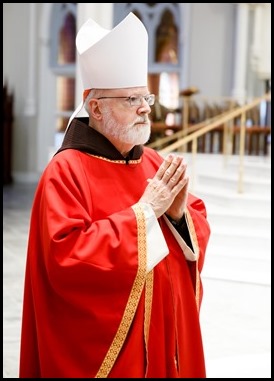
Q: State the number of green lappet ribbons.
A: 0